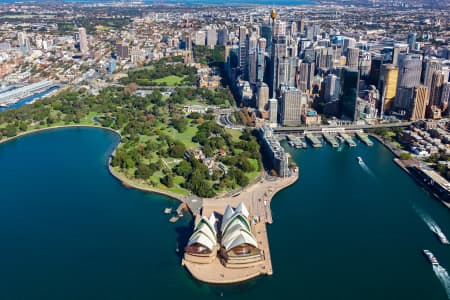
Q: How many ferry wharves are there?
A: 5